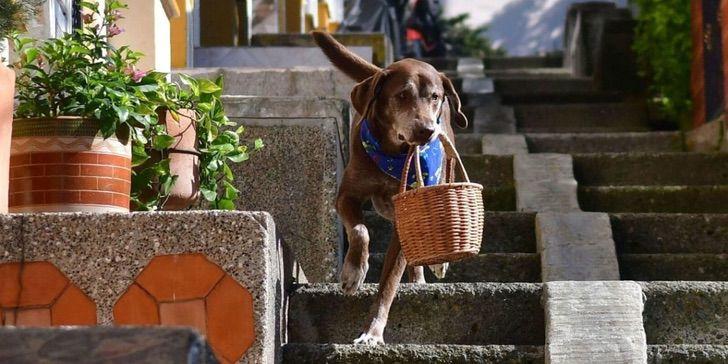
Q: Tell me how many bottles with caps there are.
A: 0